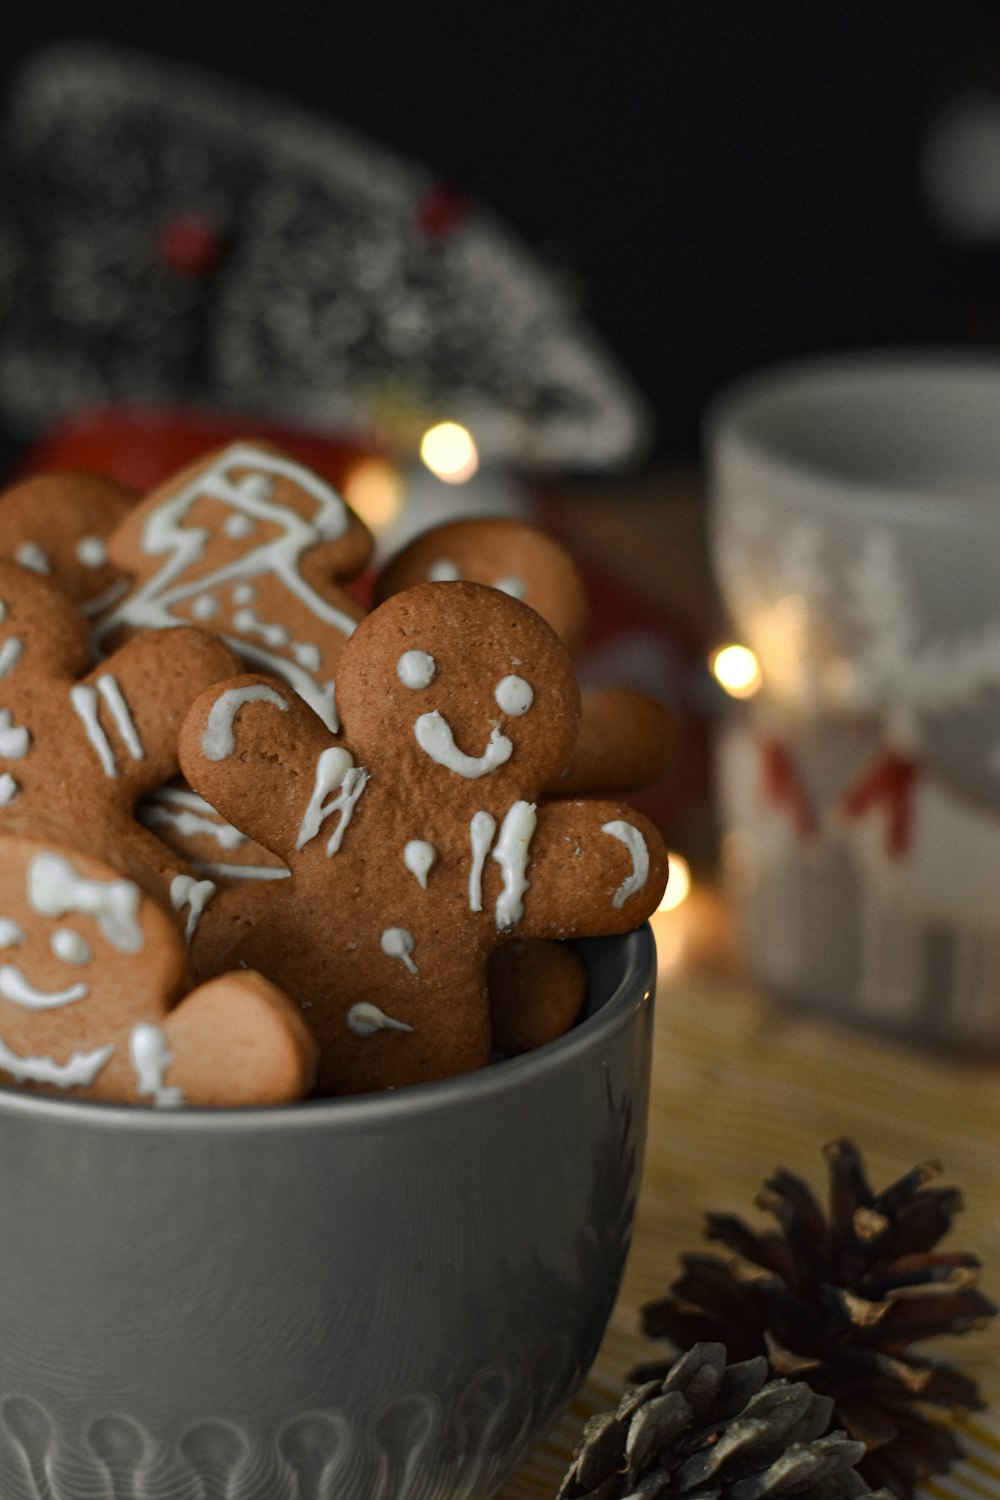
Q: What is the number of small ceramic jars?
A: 2